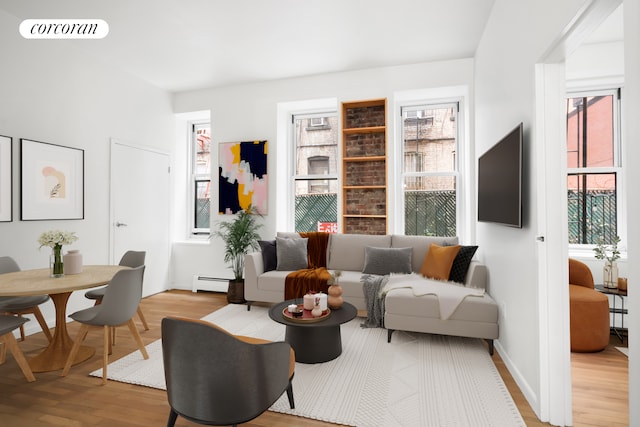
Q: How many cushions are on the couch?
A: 5